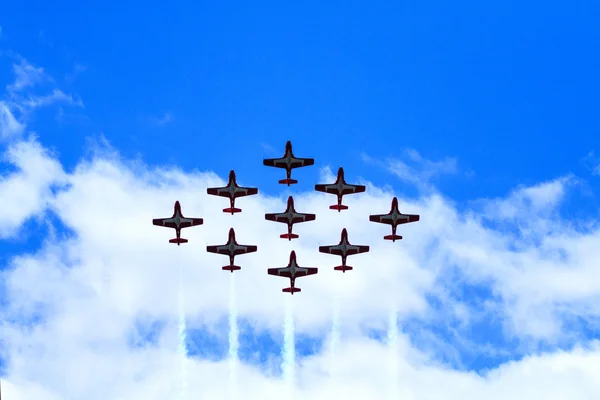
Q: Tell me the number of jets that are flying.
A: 9